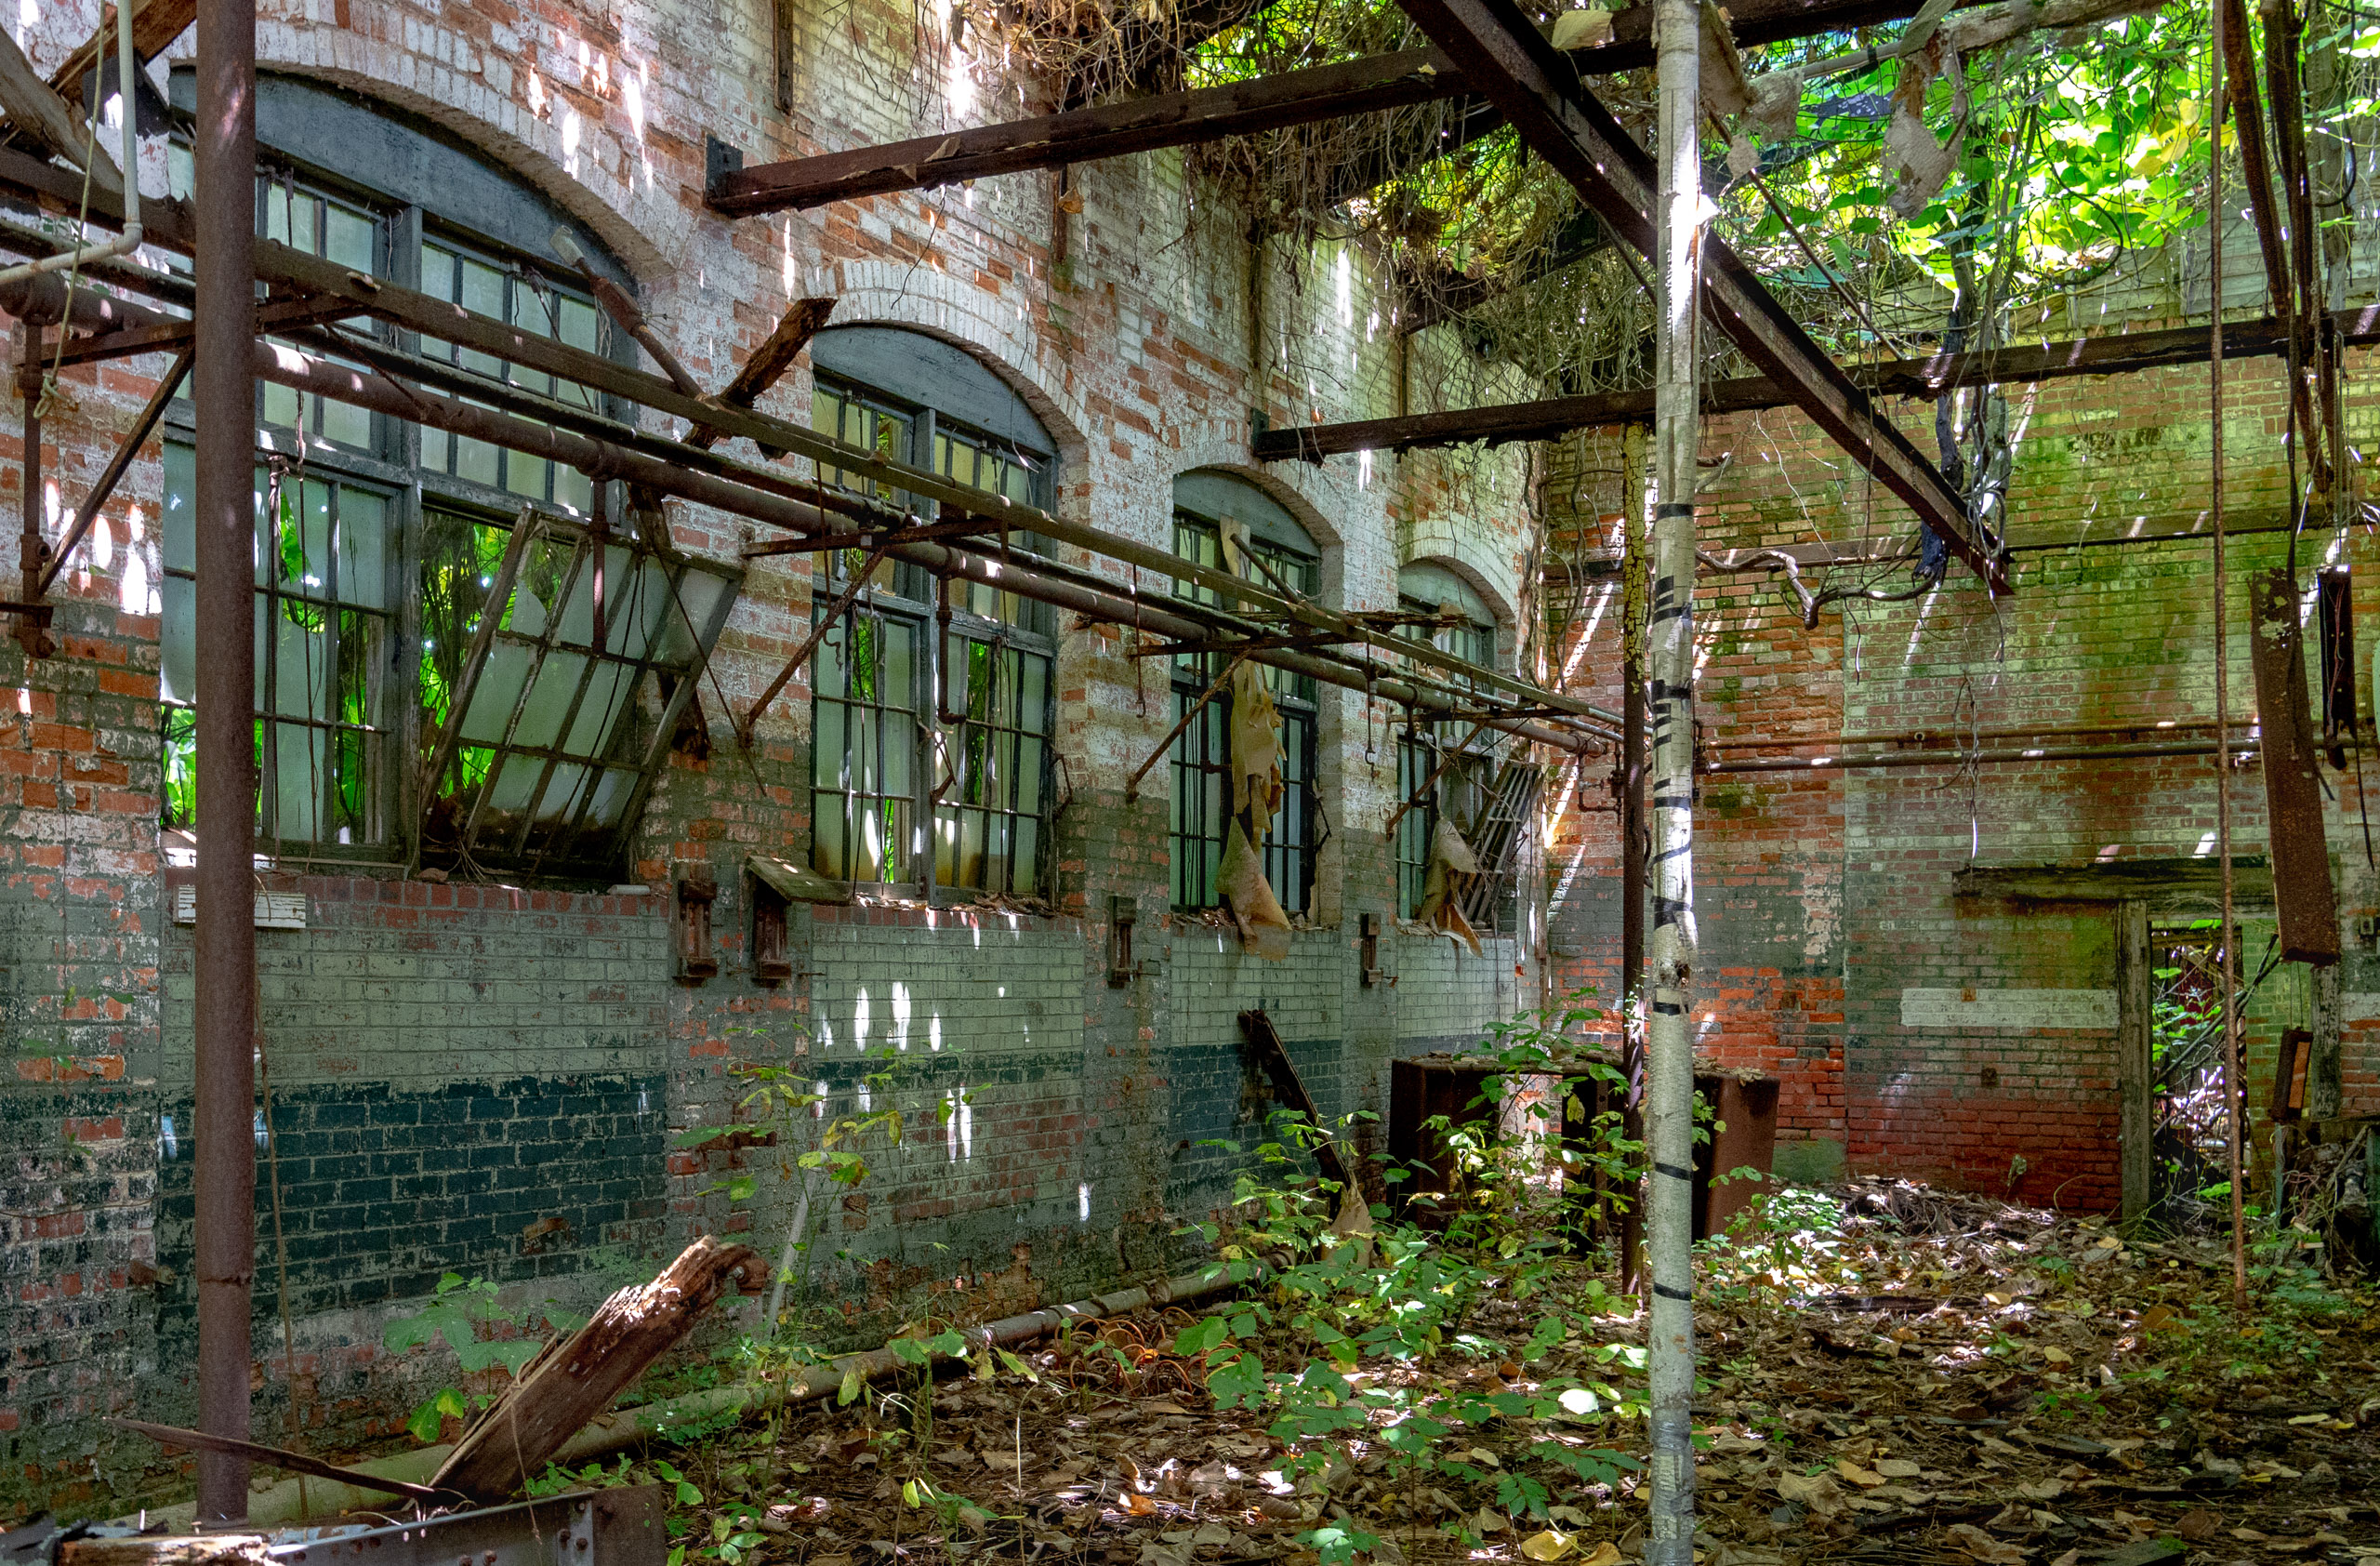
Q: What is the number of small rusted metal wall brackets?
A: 4